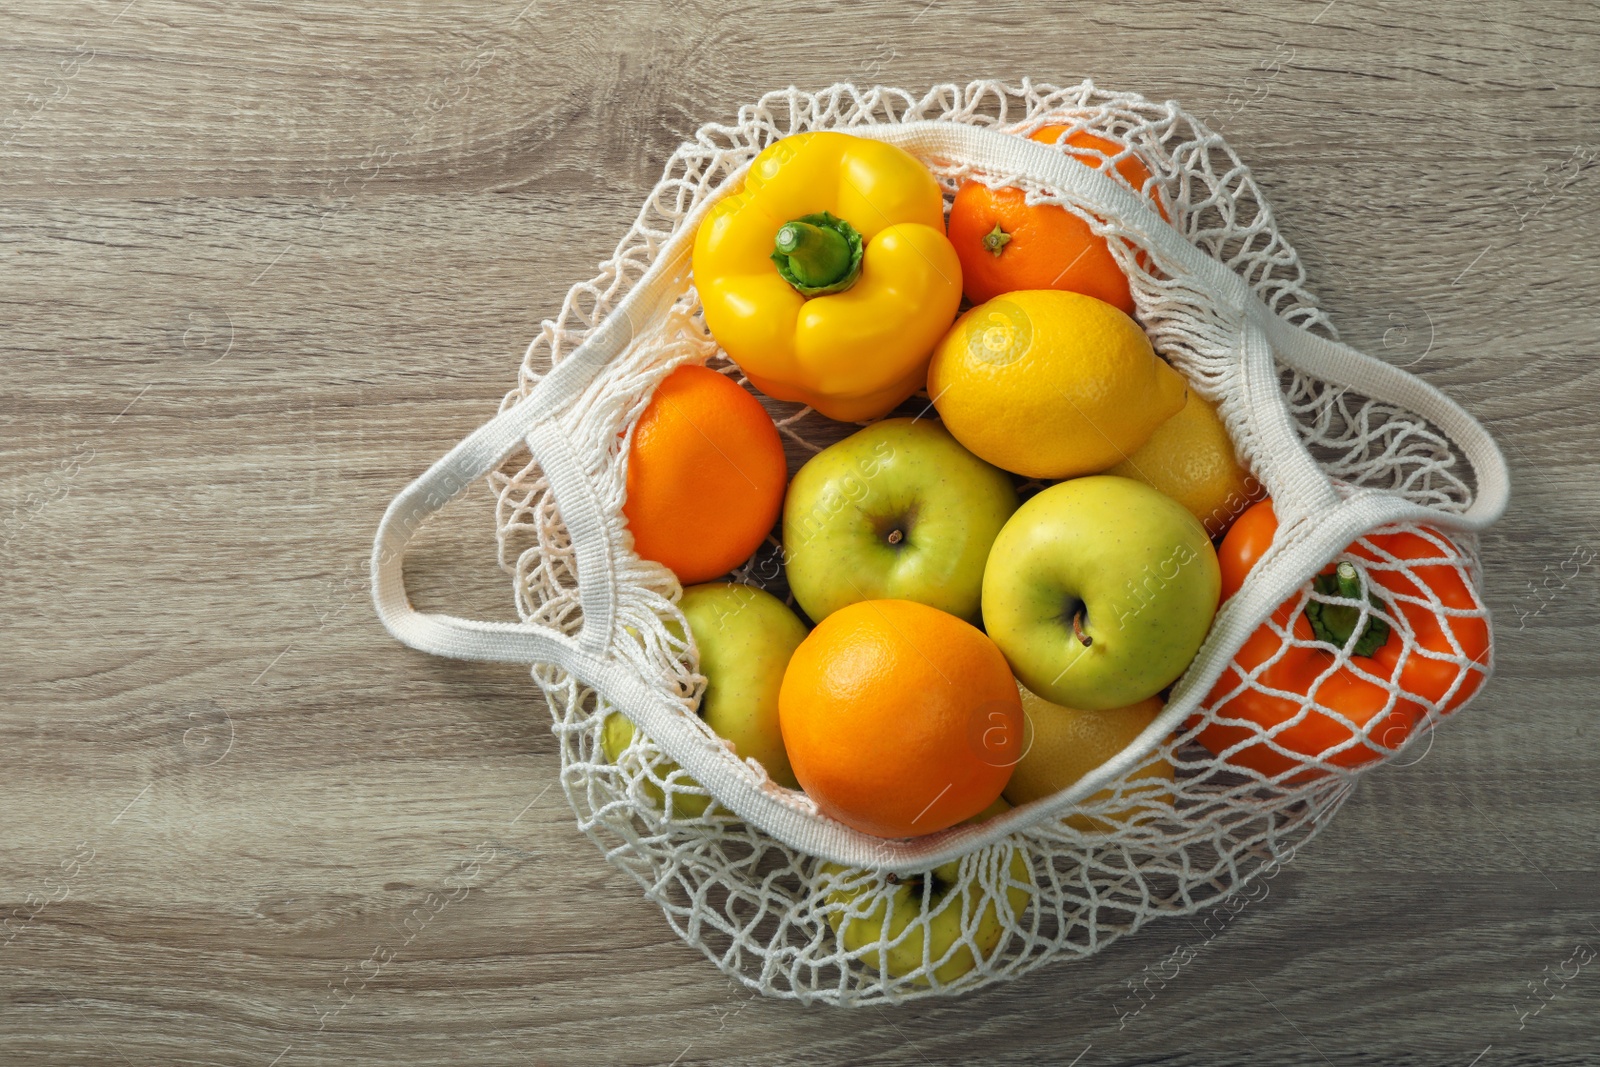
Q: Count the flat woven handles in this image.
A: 2